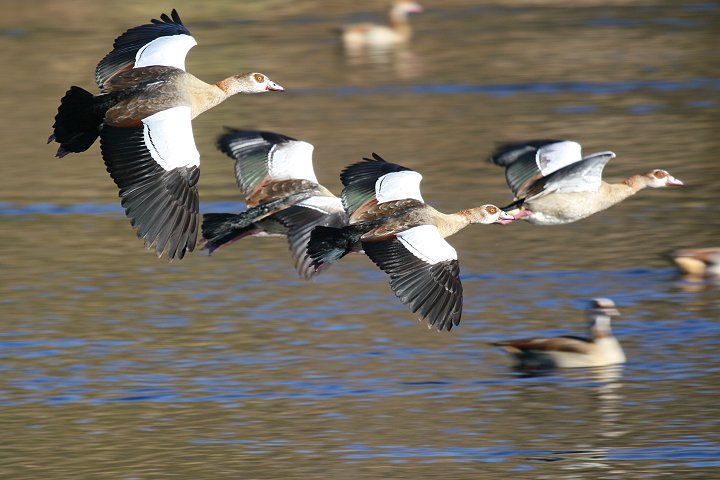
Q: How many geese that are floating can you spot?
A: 3